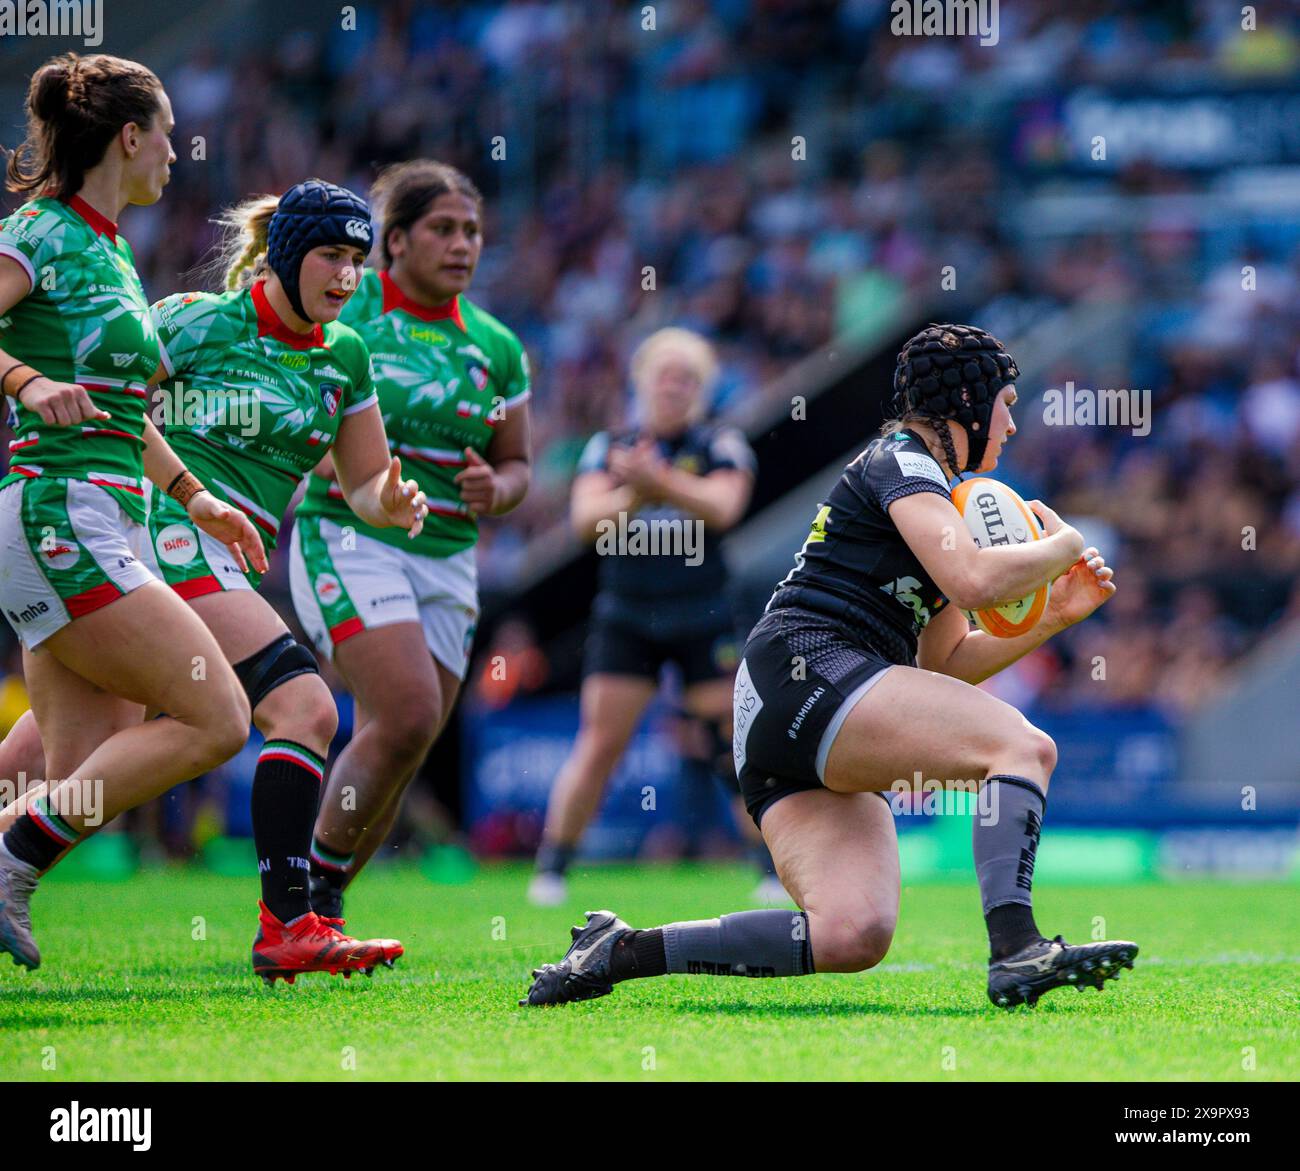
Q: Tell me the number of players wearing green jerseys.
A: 3